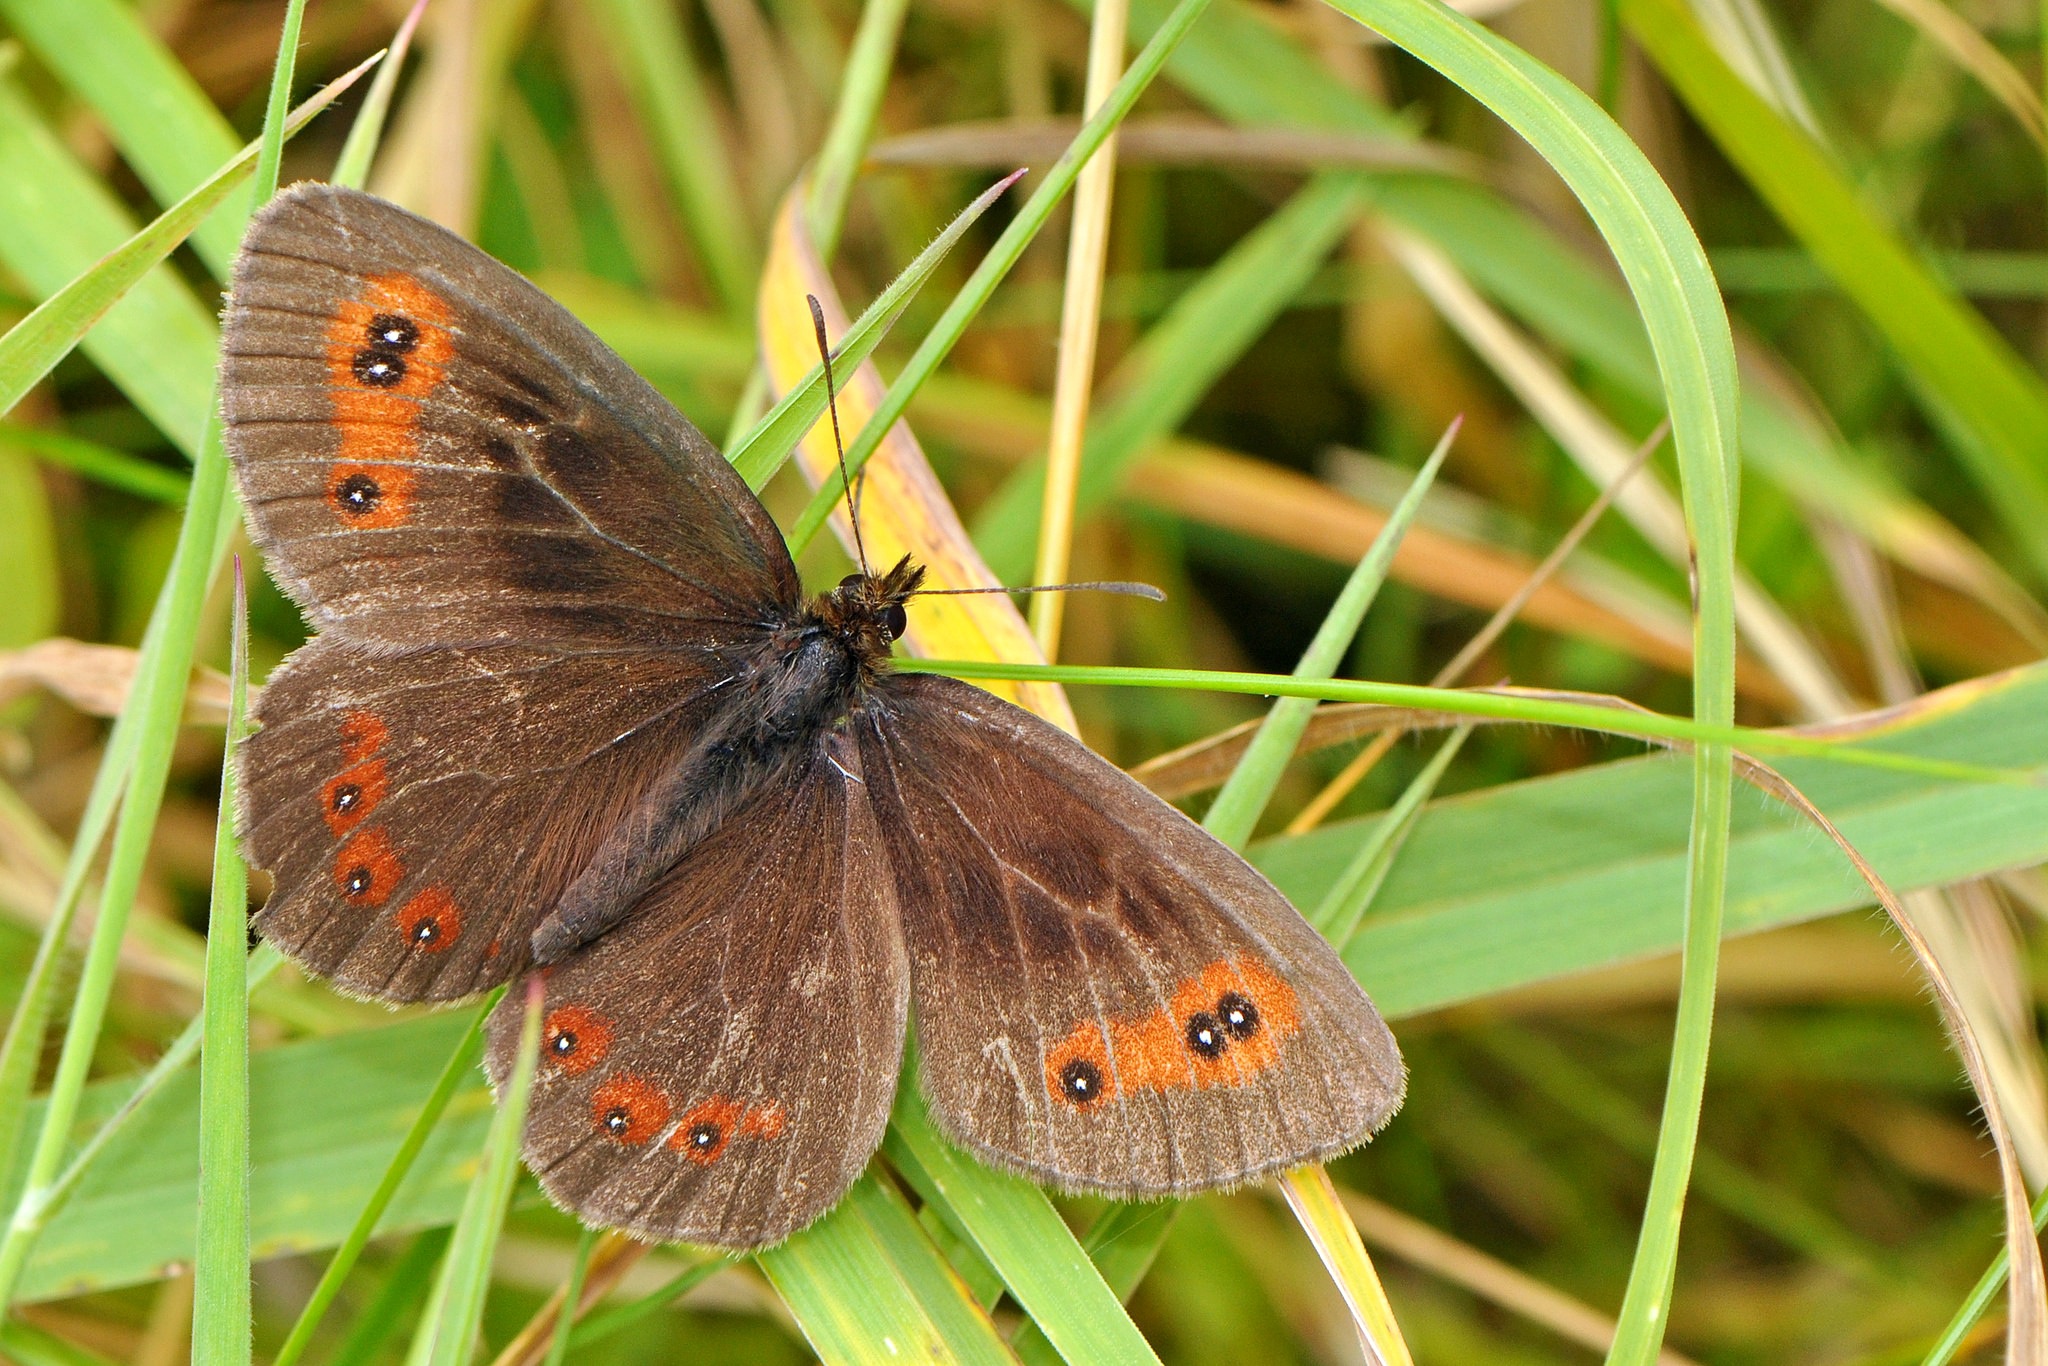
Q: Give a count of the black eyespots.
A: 12